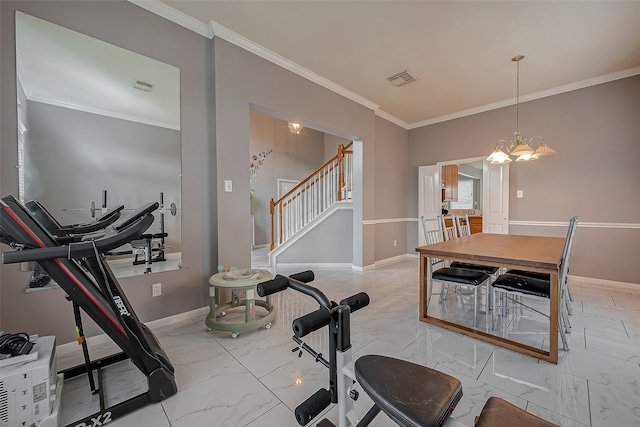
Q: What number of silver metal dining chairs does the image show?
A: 6